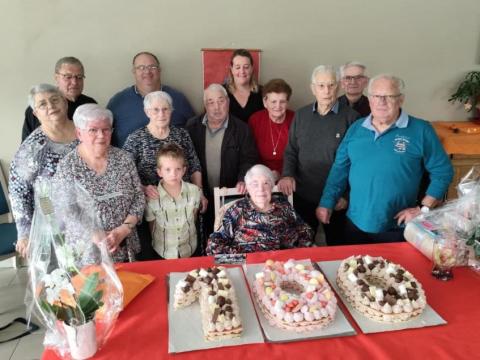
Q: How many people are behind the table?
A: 13